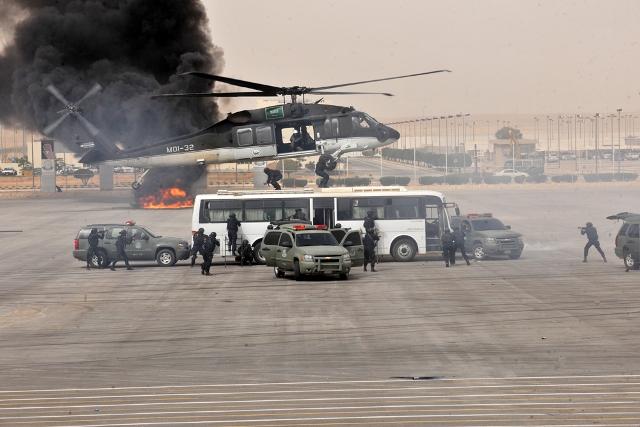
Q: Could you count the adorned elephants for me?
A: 0